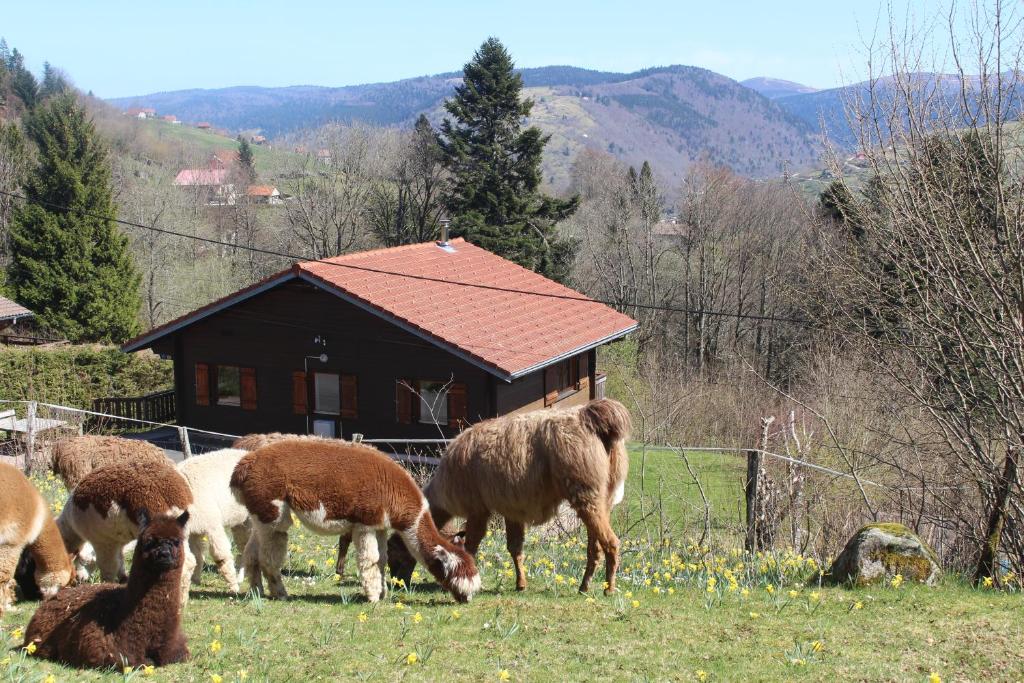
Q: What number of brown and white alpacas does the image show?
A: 3